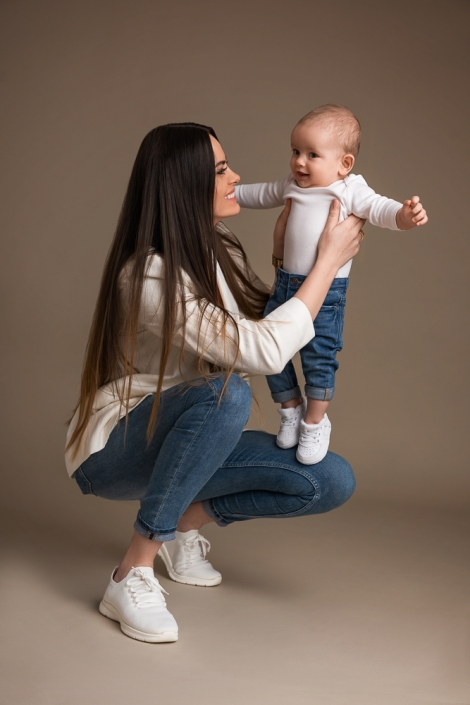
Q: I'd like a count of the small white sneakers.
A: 2